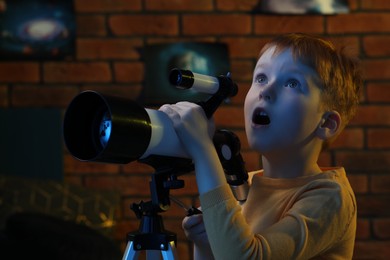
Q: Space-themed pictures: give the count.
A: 3